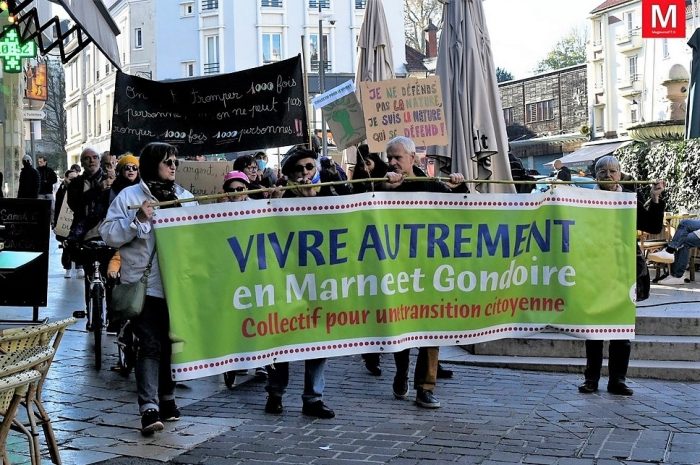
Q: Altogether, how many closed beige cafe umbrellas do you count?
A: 2